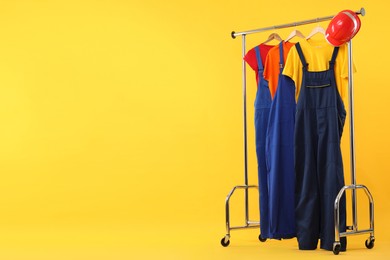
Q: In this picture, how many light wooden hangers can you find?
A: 3